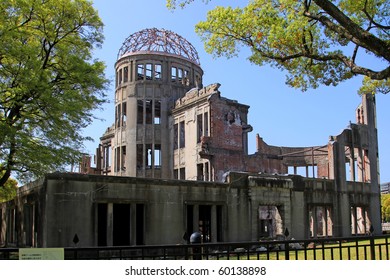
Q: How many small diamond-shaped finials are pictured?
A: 4